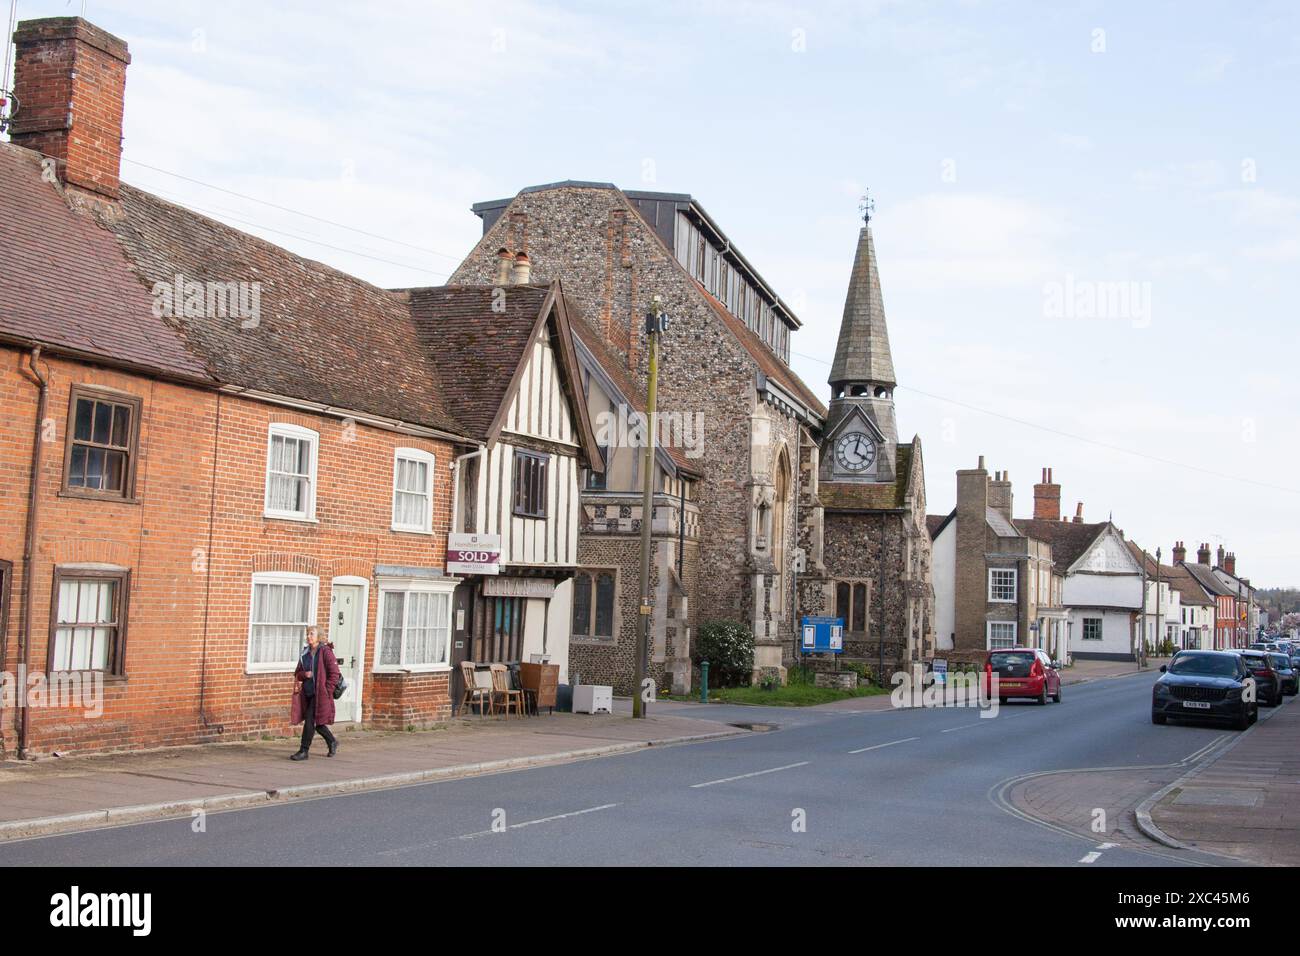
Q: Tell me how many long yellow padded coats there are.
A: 0